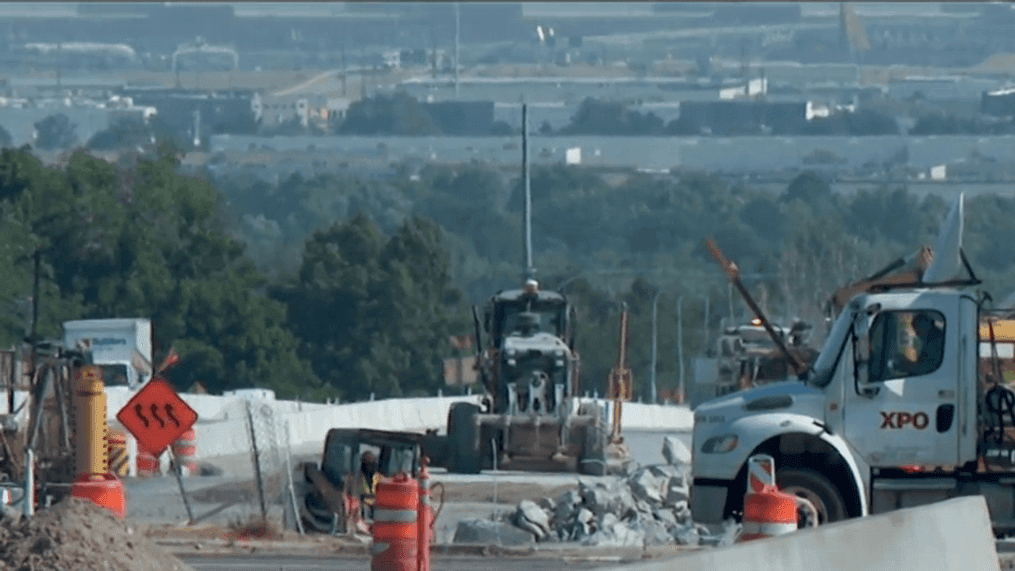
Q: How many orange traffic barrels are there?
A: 5